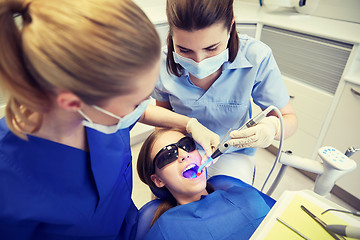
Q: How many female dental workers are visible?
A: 2